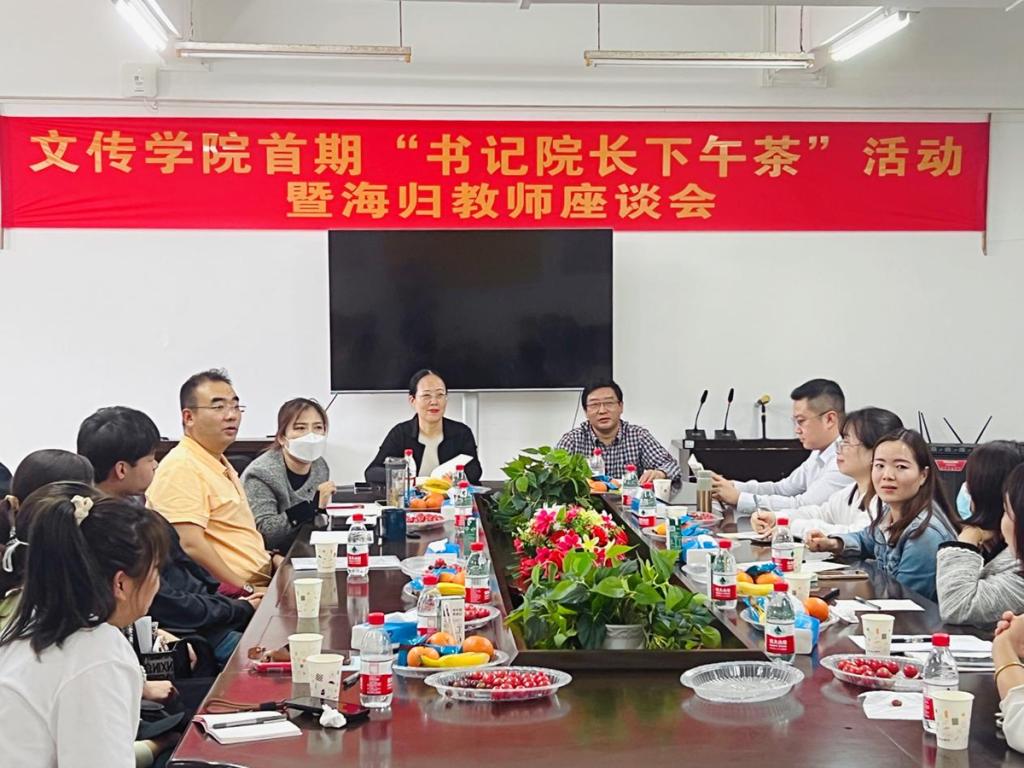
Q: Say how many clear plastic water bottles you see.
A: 14